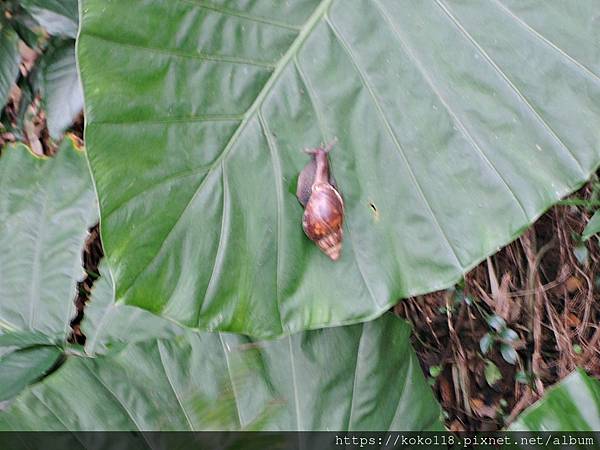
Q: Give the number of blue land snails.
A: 0